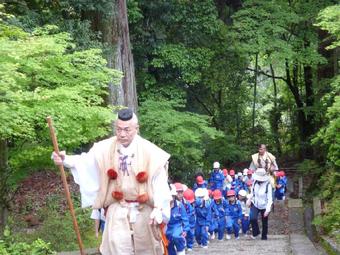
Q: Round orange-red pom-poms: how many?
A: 4